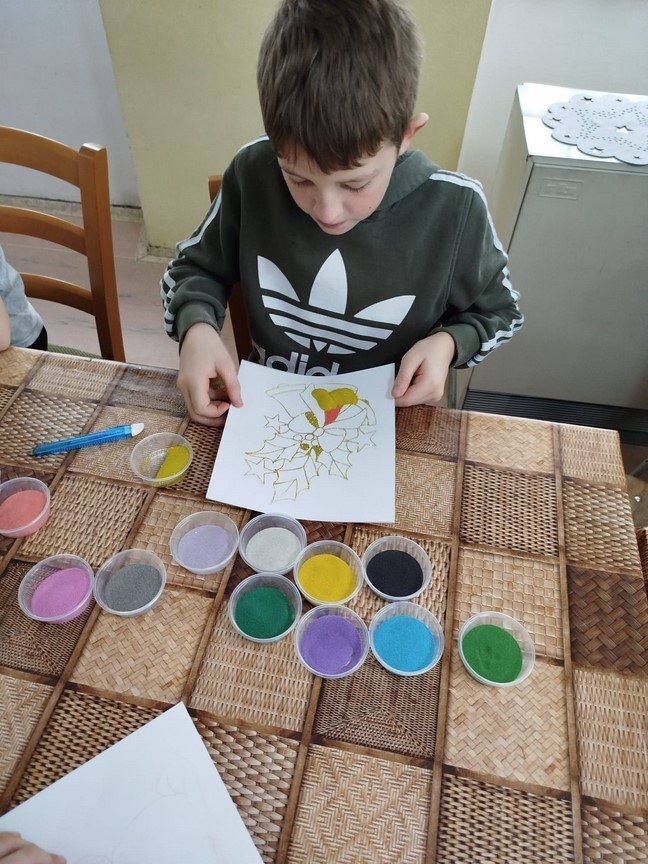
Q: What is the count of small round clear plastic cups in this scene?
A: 12